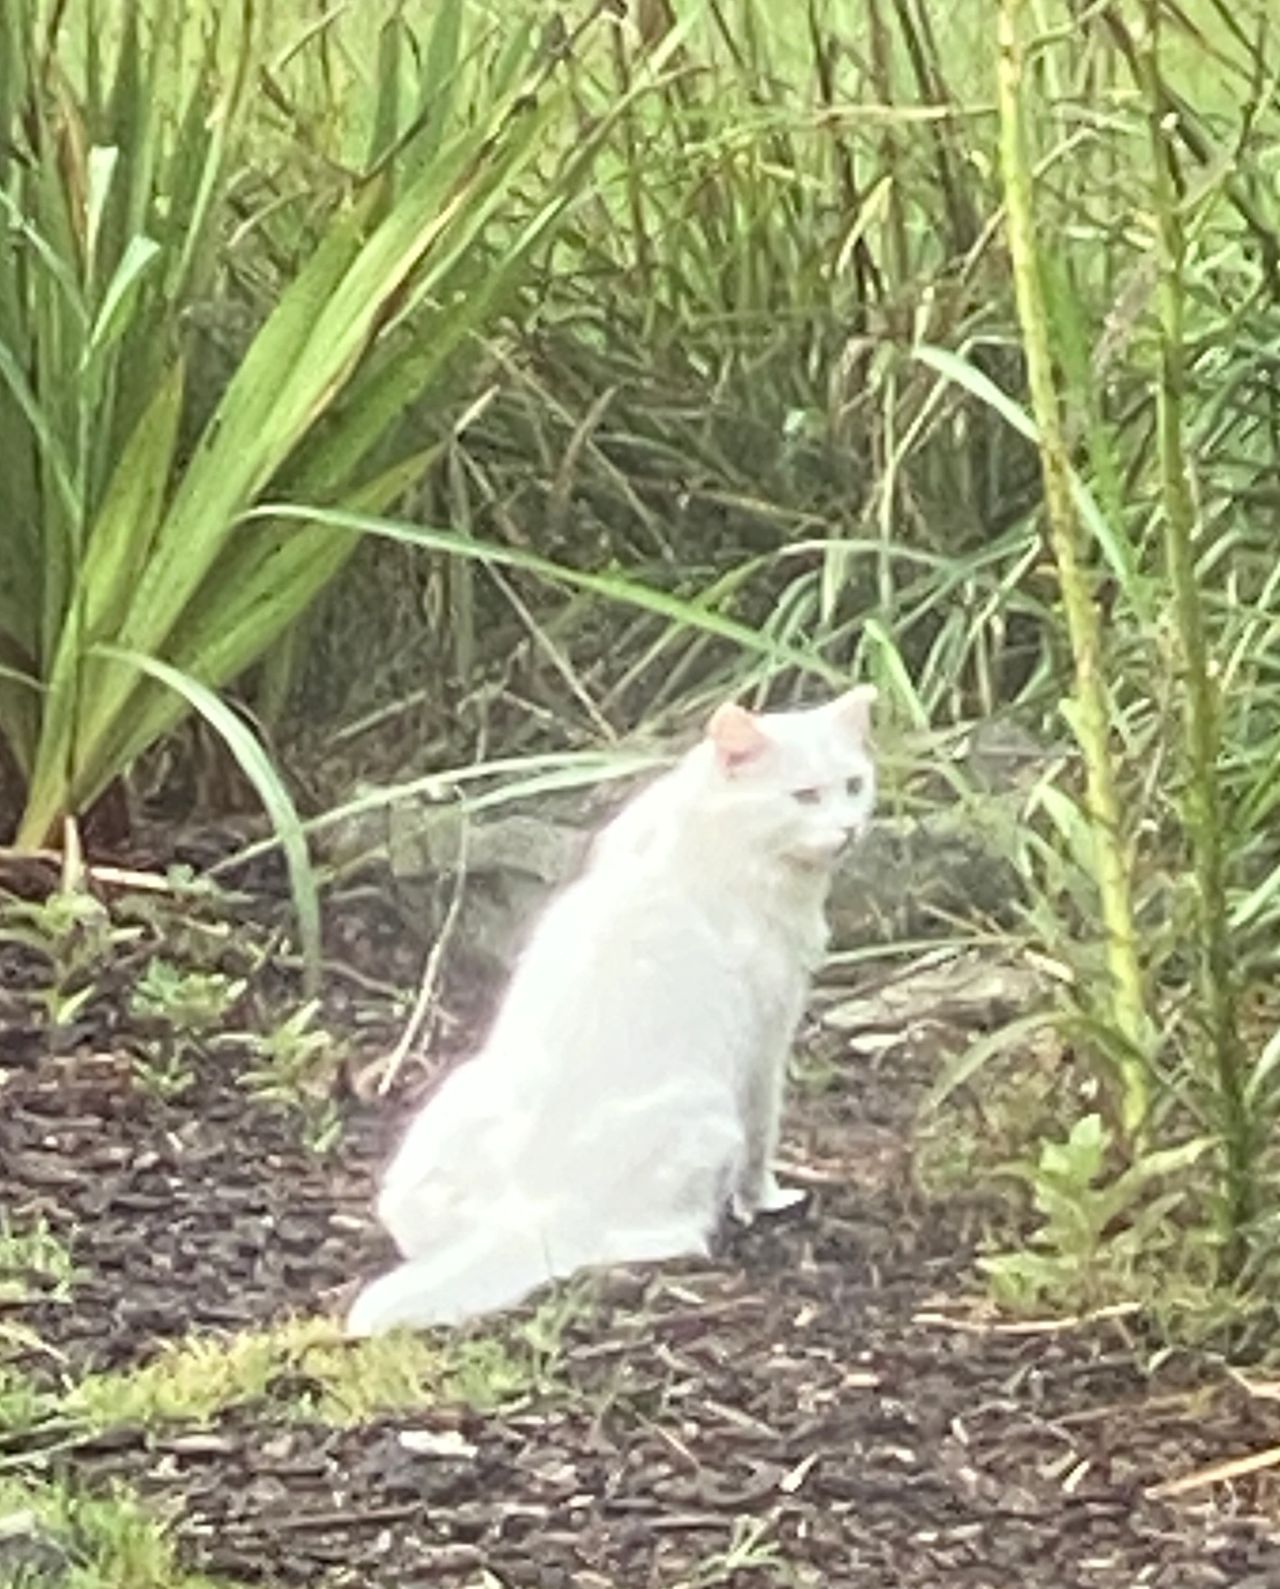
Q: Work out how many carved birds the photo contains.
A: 0